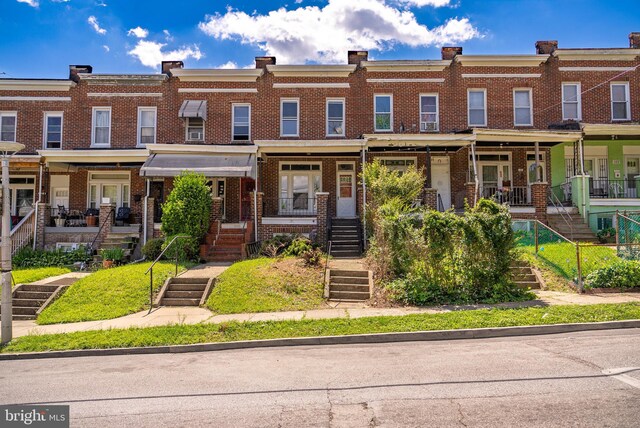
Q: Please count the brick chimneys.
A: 7